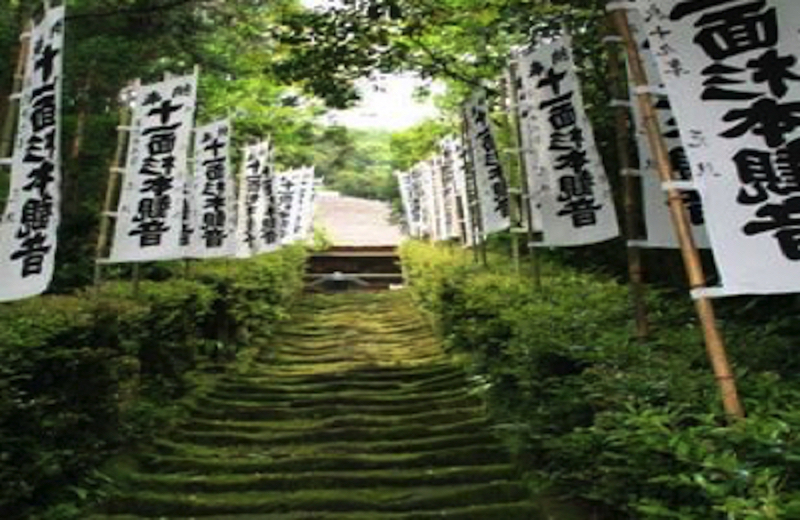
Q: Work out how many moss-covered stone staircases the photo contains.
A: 1